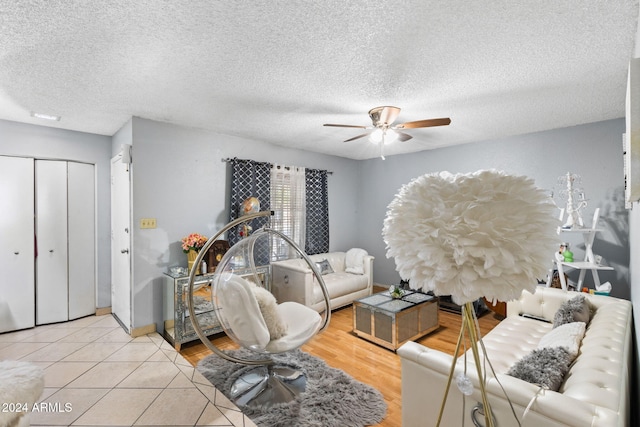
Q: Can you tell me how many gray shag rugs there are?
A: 1